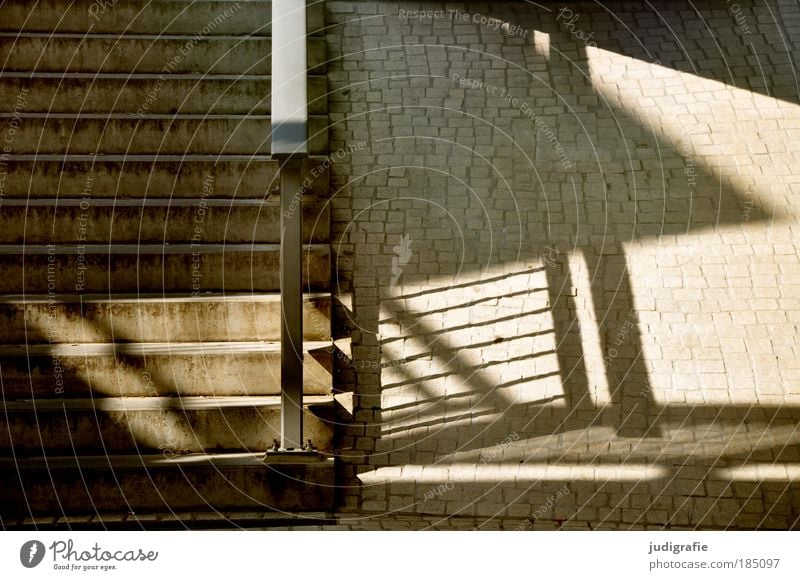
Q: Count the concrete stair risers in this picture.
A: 11